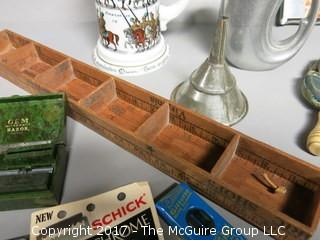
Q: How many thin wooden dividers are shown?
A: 5